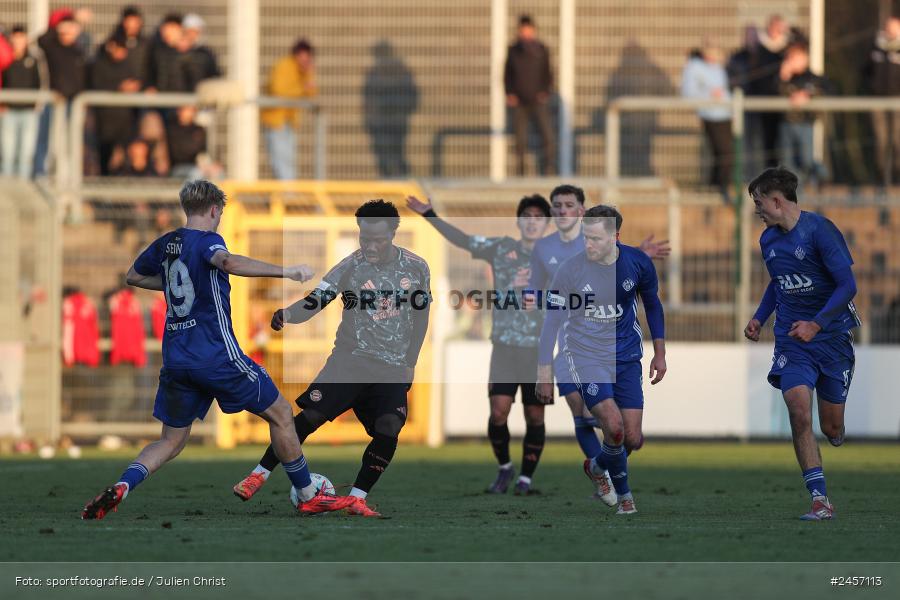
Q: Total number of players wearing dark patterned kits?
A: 2